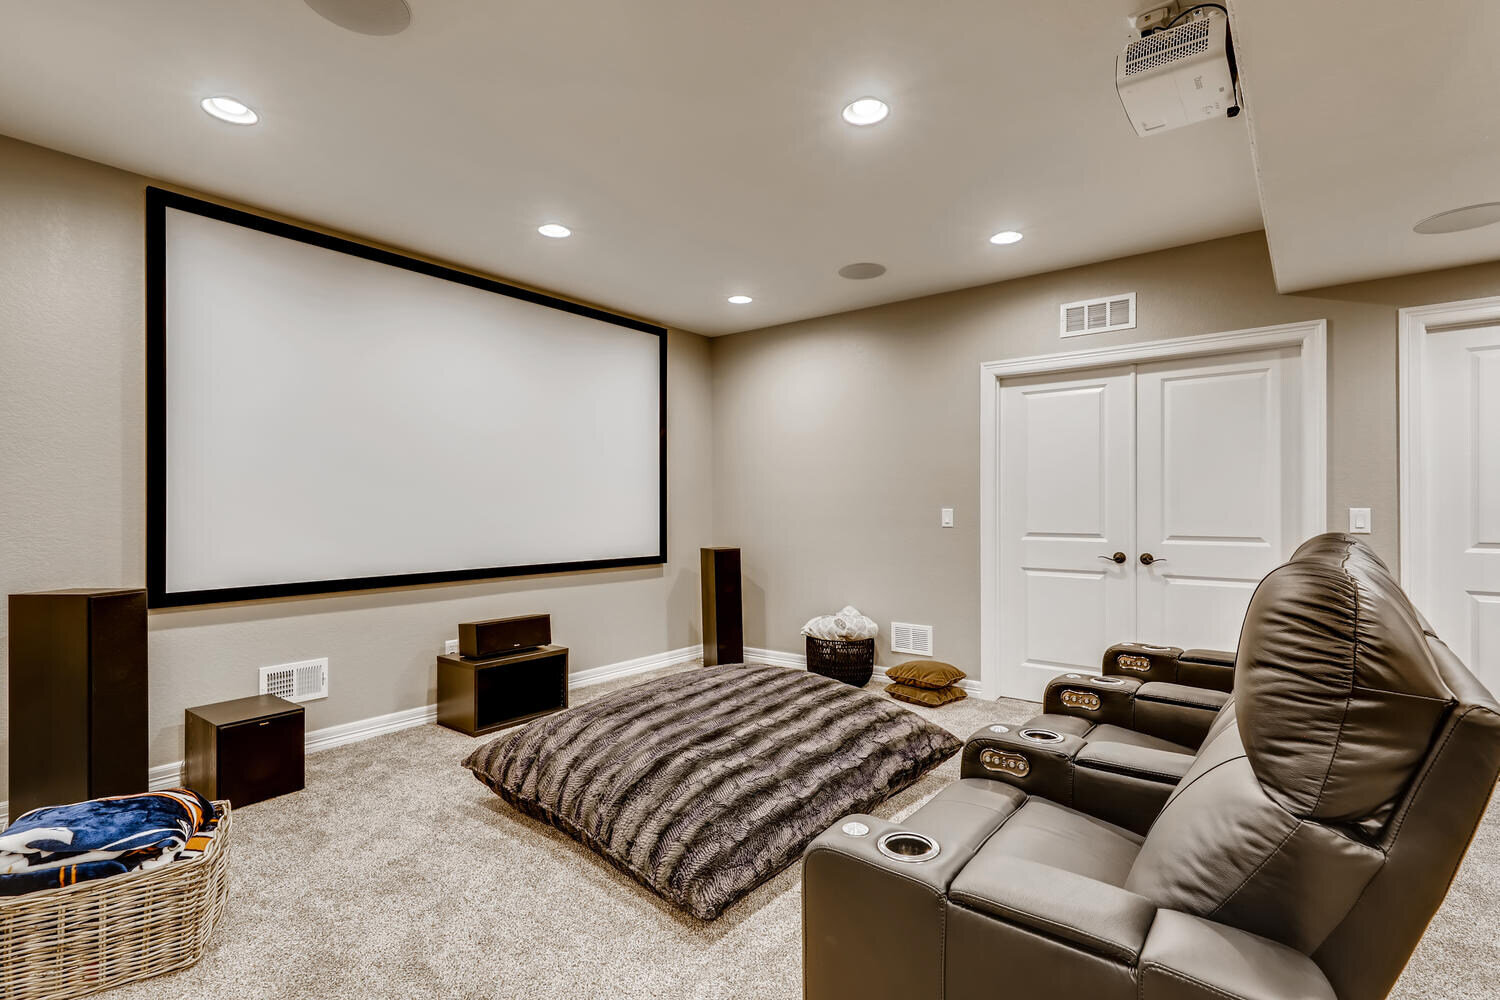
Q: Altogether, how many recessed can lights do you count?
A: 5